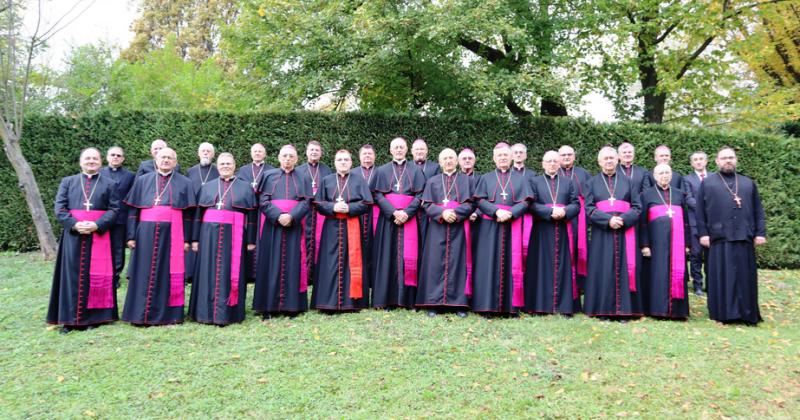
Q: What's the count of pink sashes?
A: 15